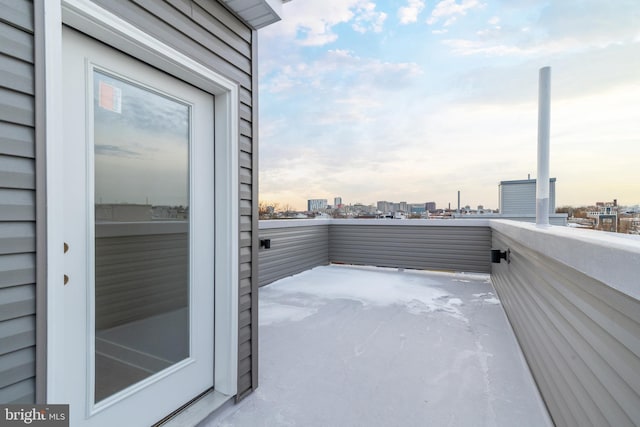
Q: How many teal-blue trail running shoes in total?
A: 0